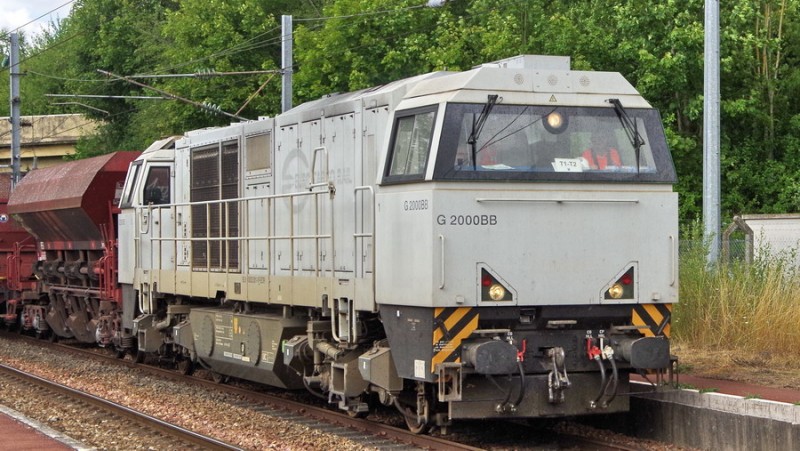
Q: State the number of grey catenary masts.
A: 3